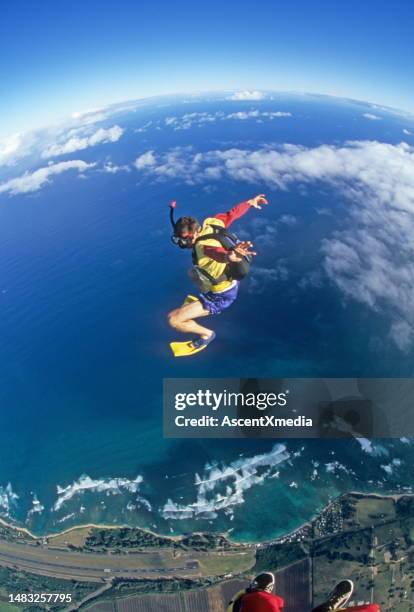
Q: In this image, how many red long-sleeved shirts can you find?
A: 1